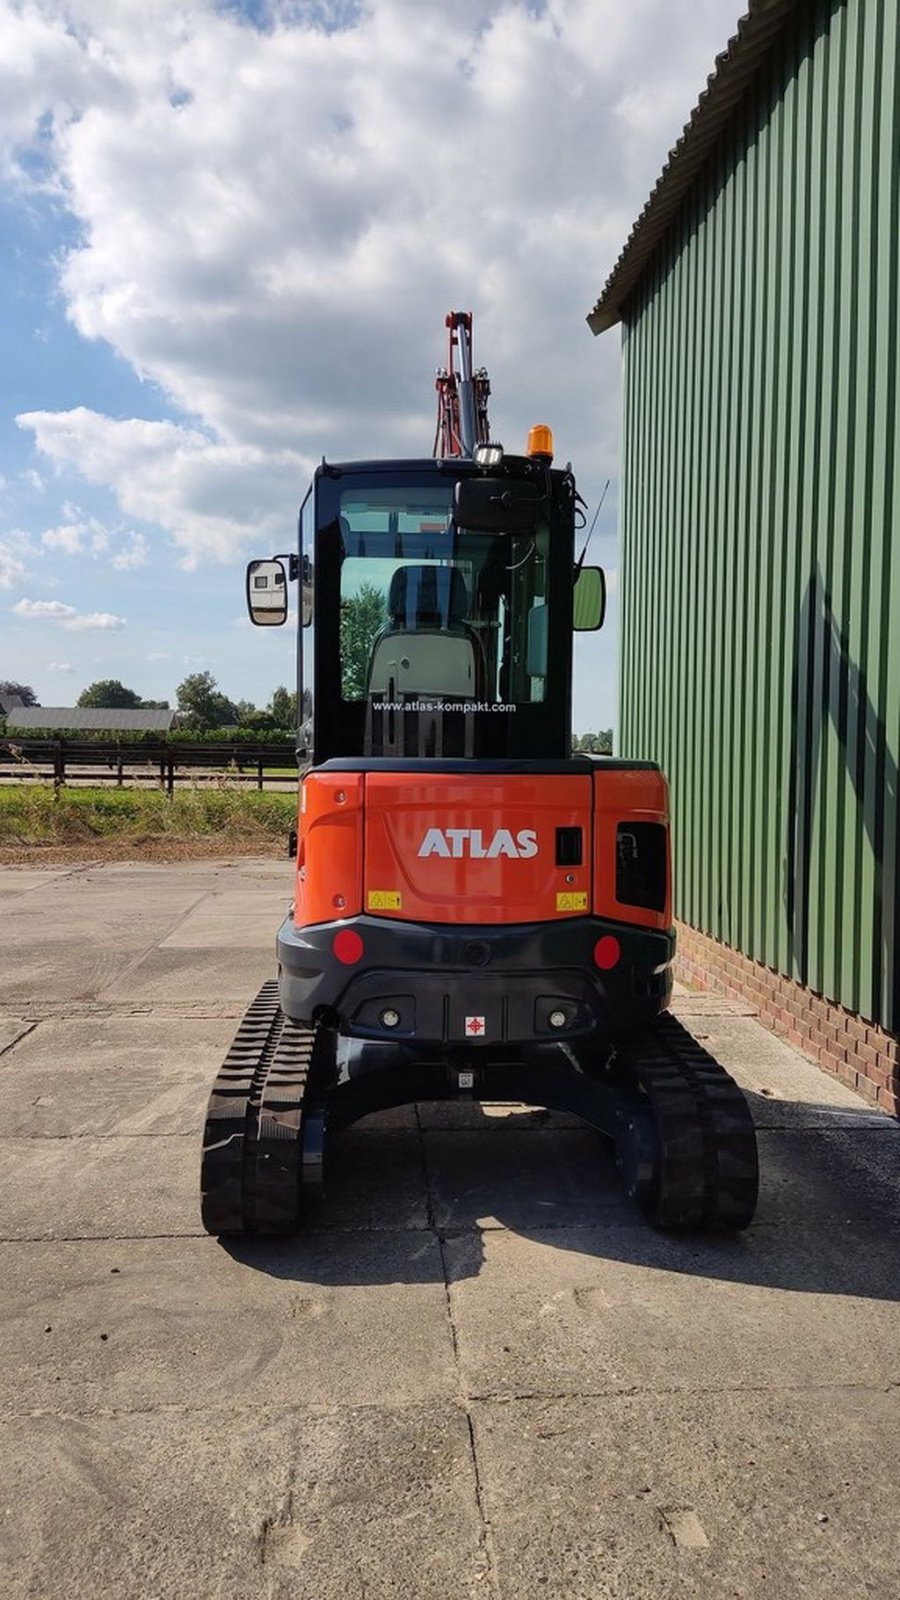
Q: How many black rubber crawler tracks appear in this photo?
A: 2